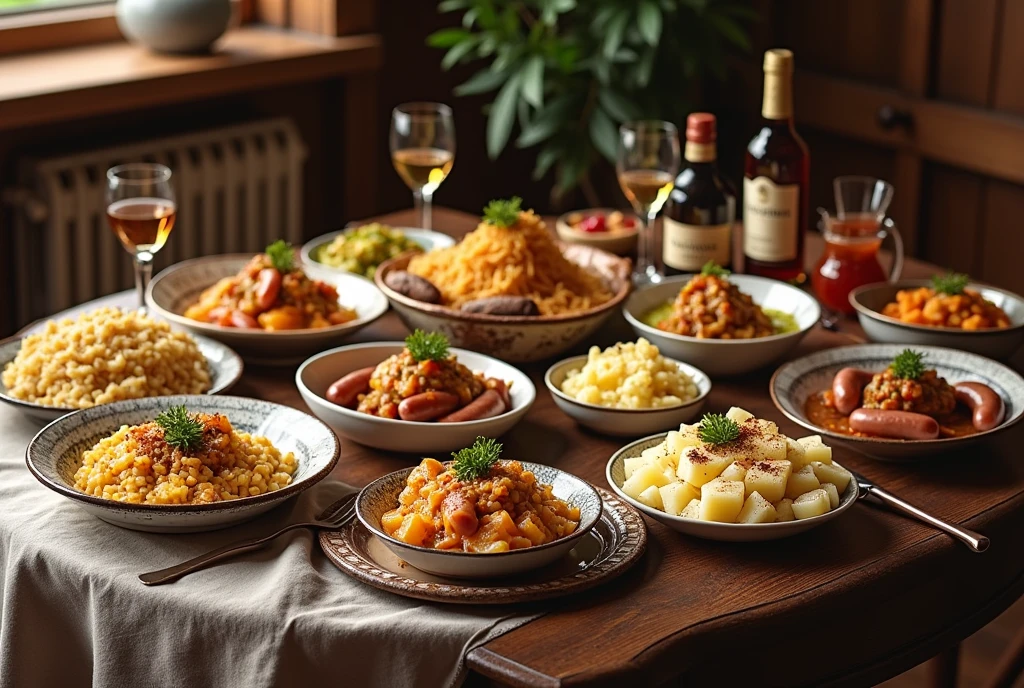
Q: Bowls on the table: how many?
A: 13